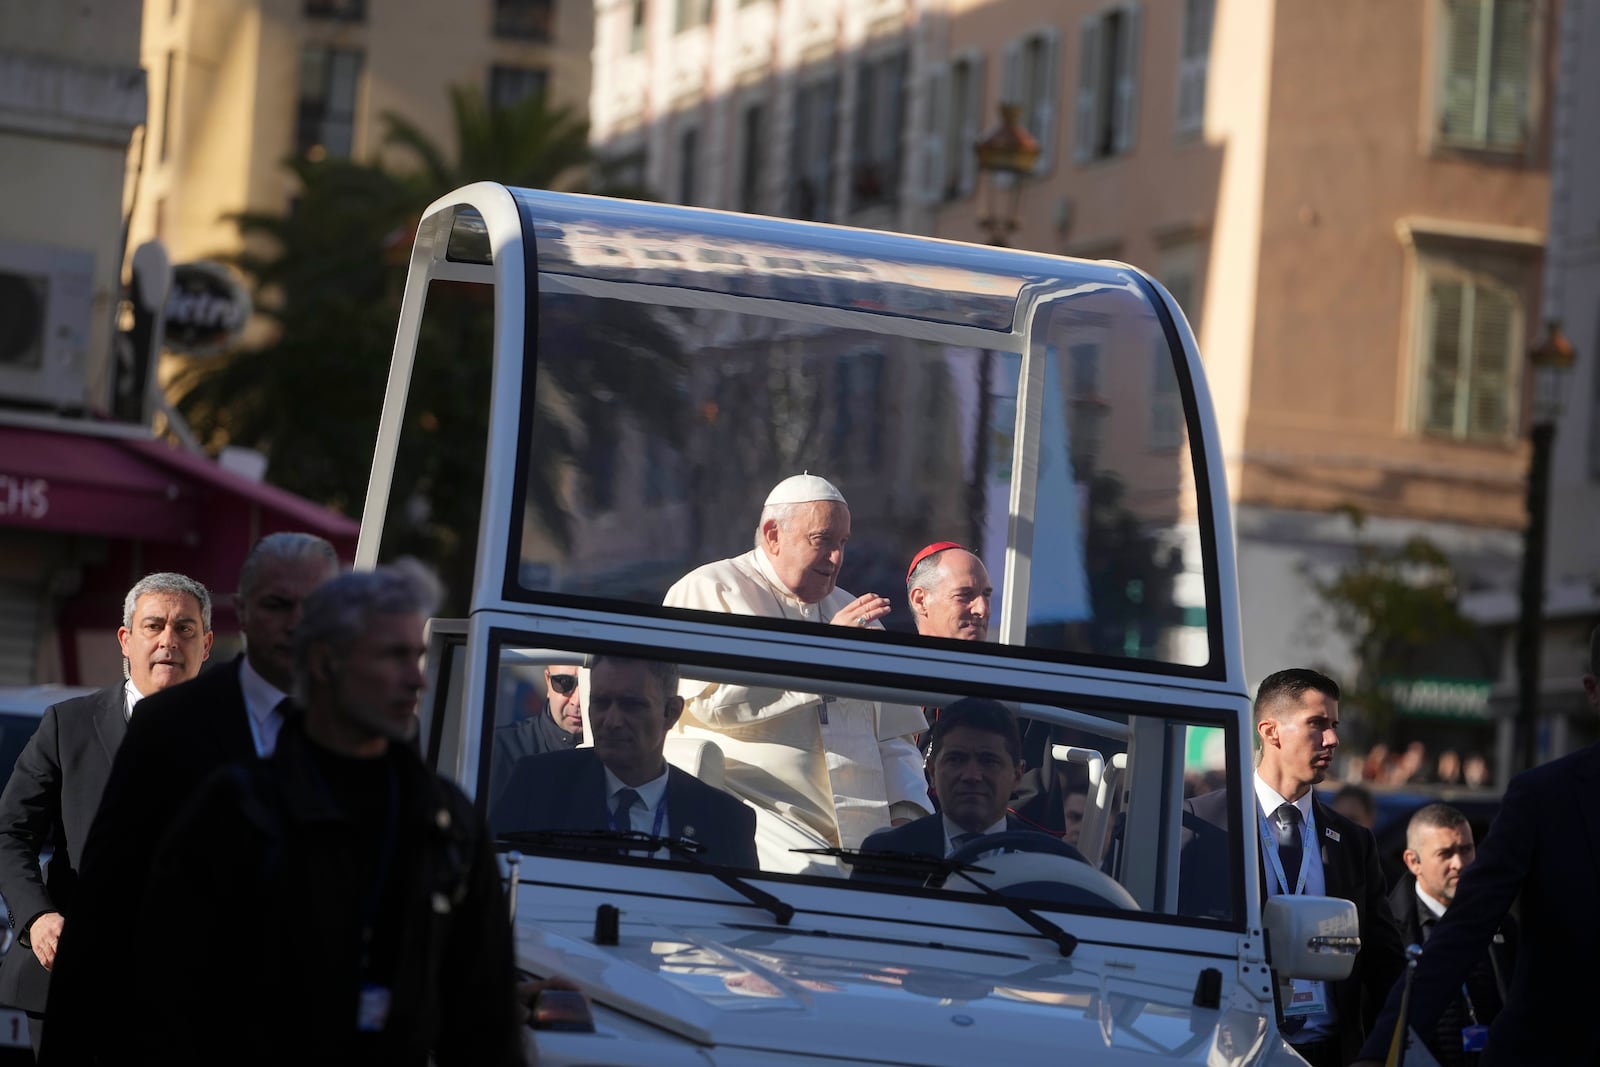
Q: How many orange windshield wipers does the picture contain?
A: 0